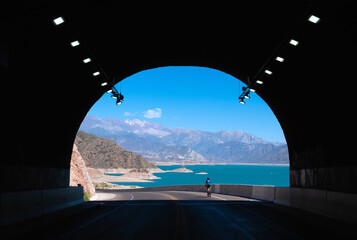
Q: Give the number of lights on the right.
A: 8